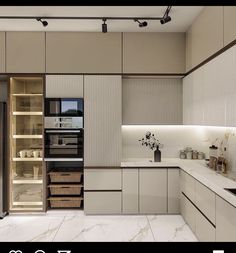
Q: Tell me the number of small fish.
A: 0